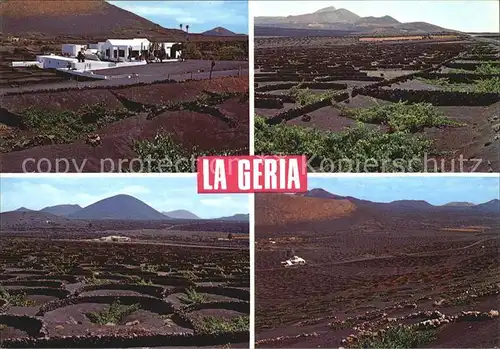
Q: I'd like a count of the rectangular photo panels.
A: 4